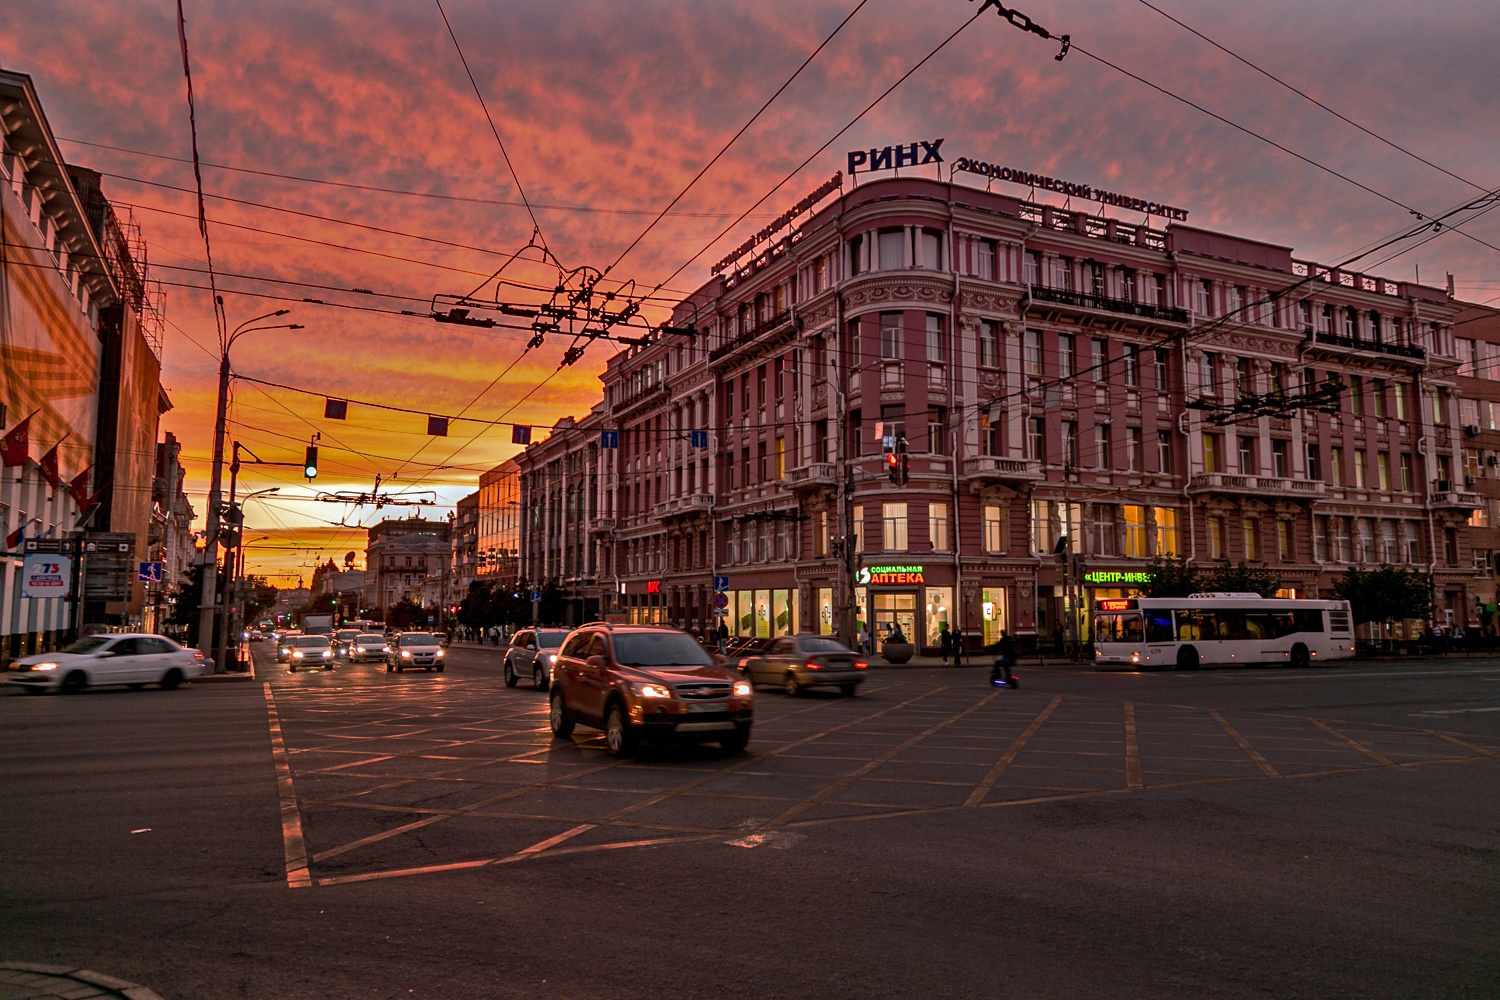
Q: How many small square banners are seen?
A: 5